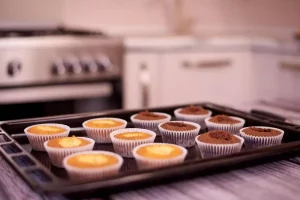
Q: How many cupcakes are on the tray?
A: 12